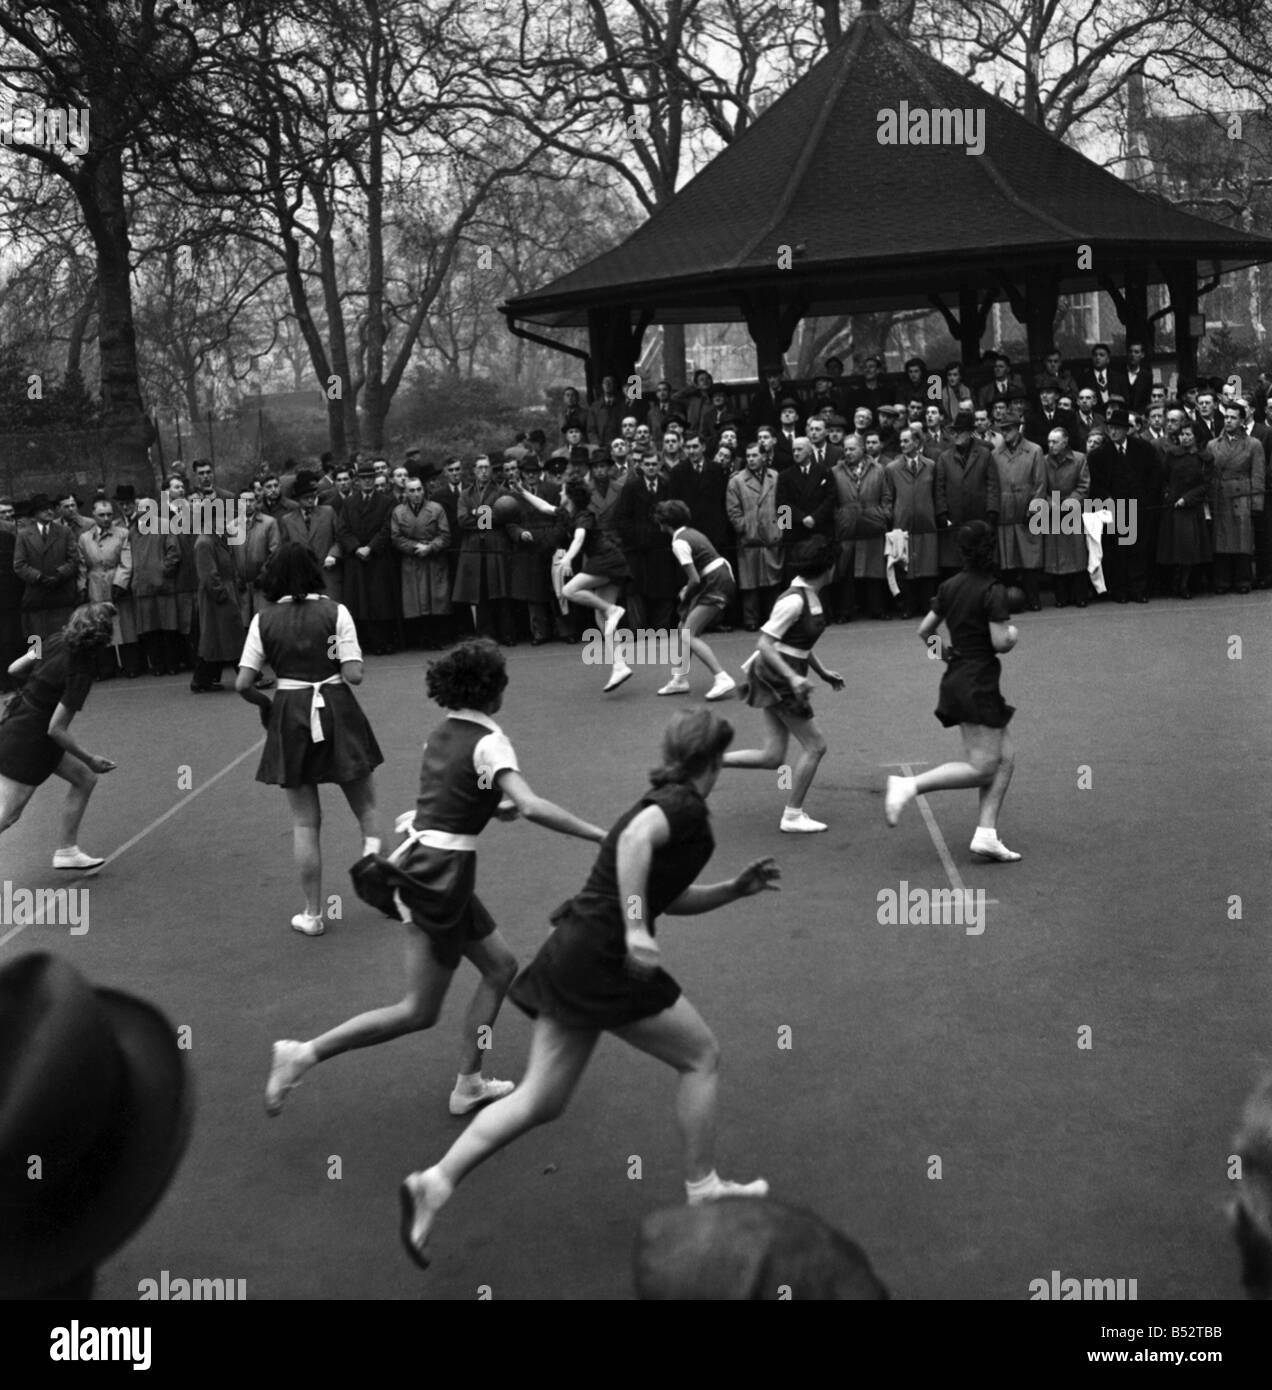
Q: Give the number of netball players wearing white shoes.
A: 8